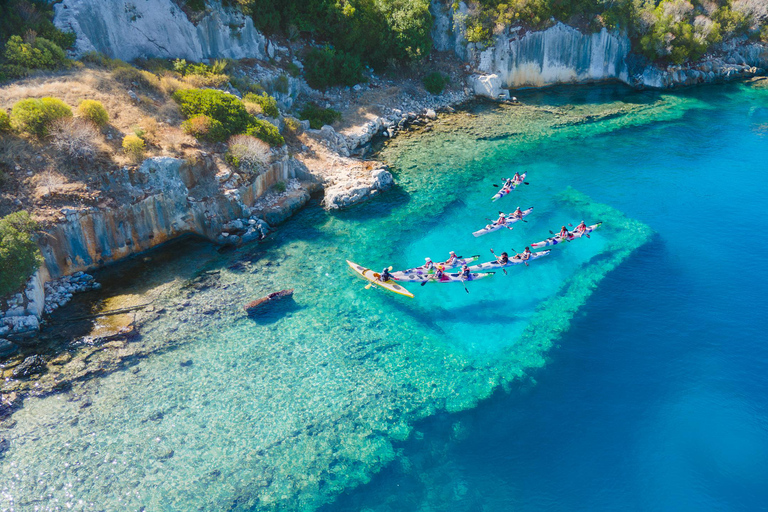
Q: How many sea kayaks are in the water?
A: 7